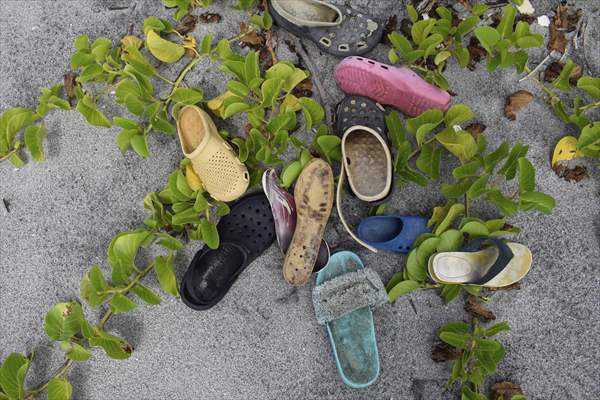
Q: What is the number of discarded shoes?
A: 10